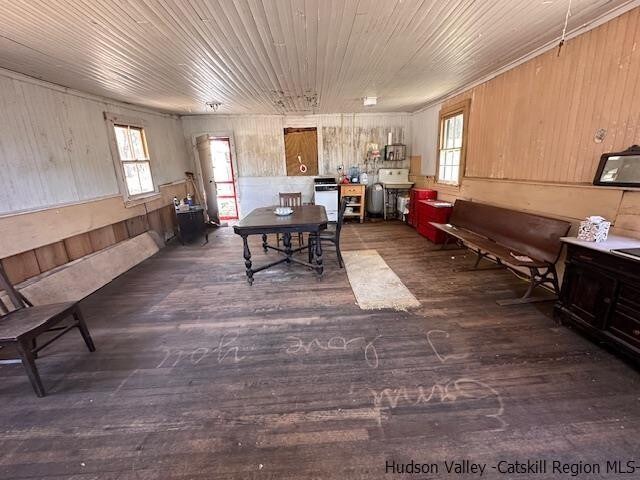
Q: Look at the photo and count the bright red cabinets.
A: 2